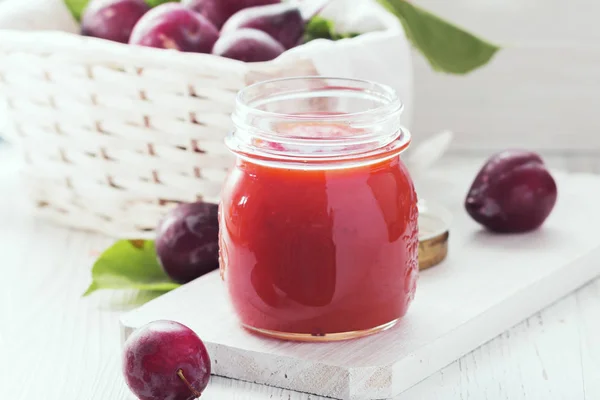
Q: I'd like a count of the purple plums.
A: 8